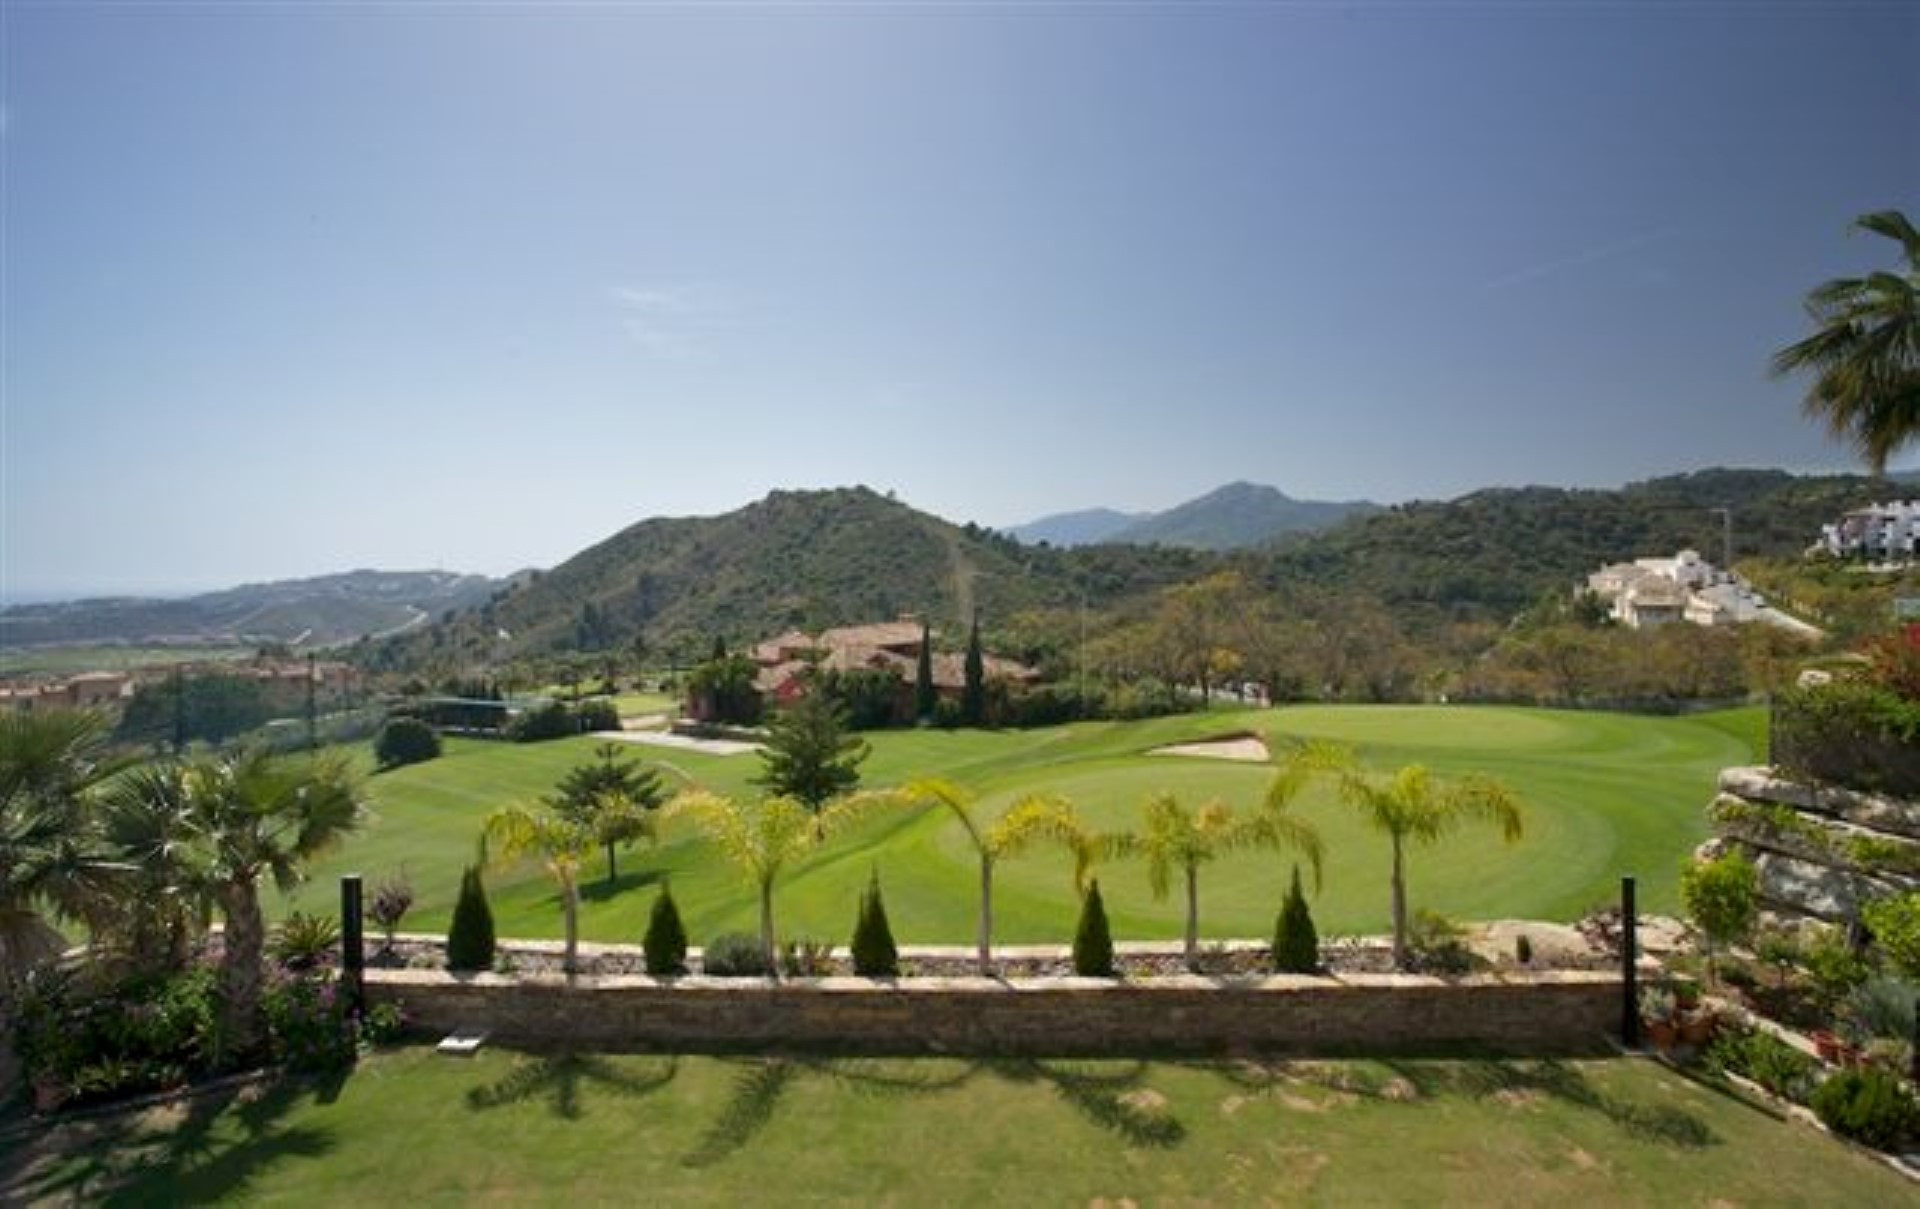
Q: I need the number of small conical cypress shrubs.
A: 5